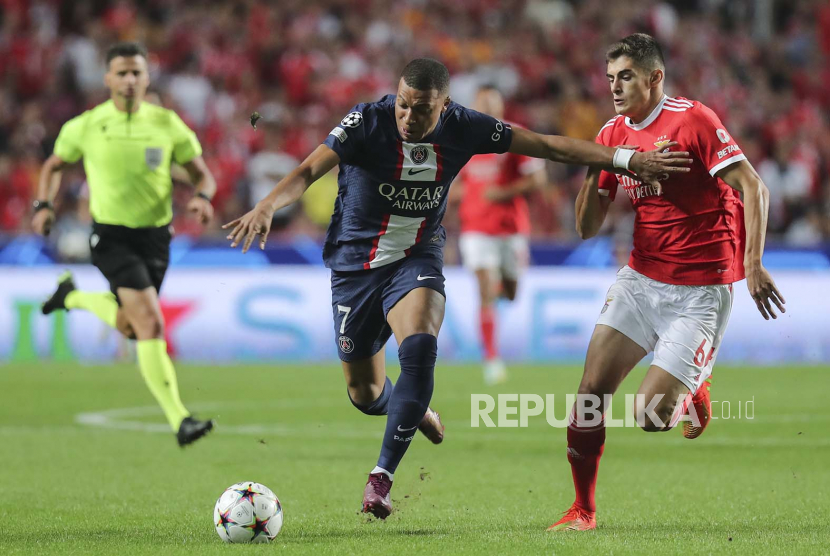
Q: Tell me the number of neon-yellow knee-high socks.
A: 2